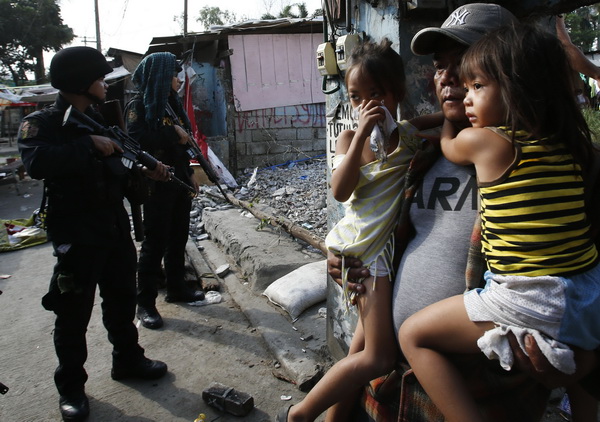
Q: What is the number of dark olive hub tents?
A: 0